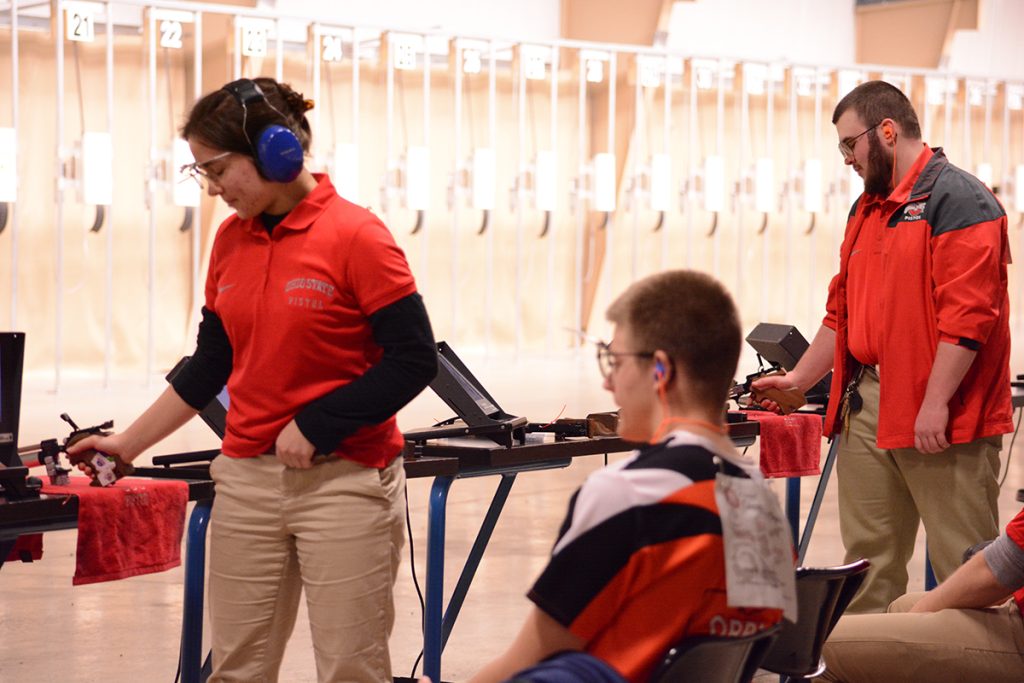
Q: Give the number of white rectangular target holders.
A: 15